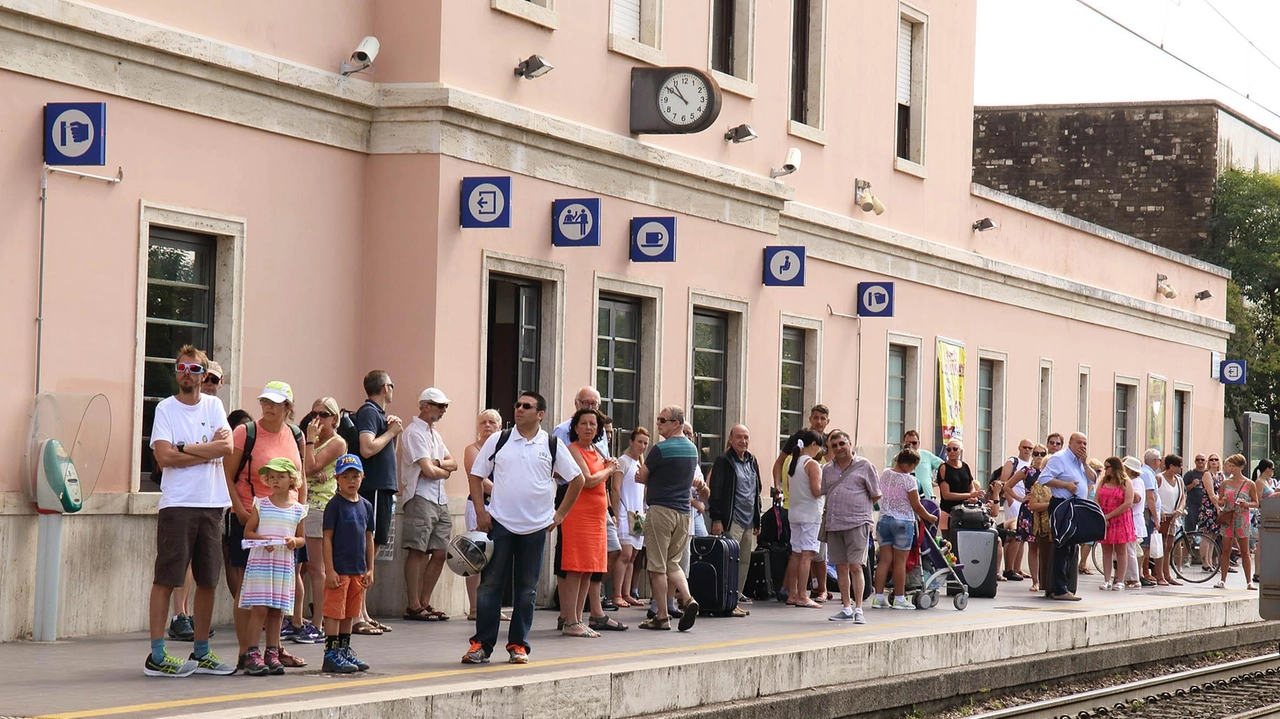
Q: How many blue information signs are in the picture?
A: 7